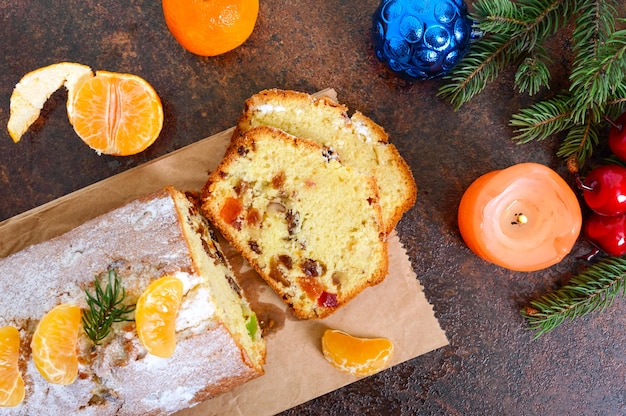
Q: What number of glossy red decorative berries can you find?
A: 3